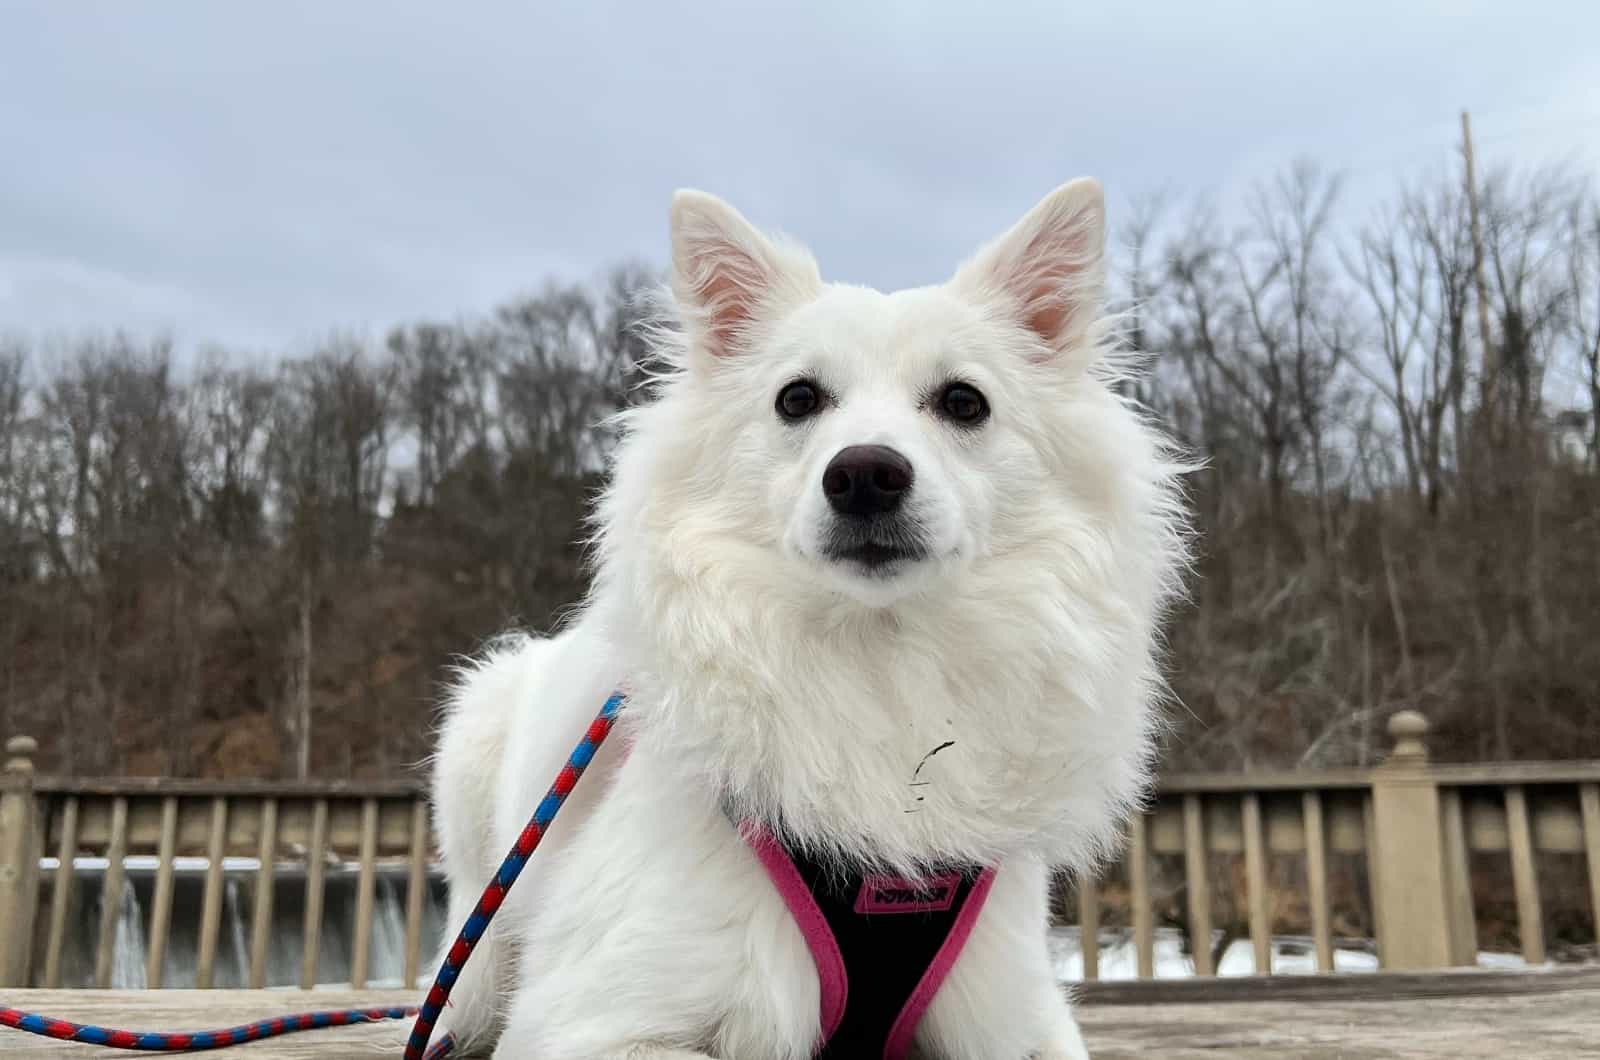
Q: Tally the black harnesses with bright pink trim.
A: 1